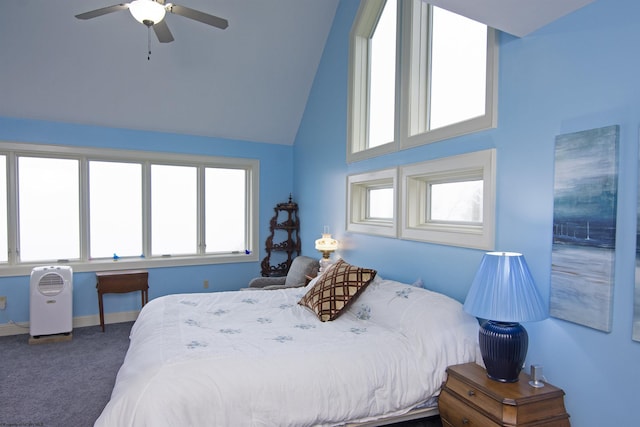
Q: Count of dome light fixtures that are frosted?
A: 1